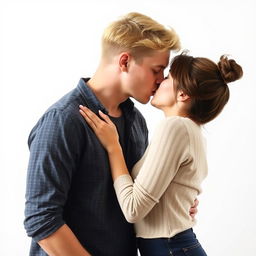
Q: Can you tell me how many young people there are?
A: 2